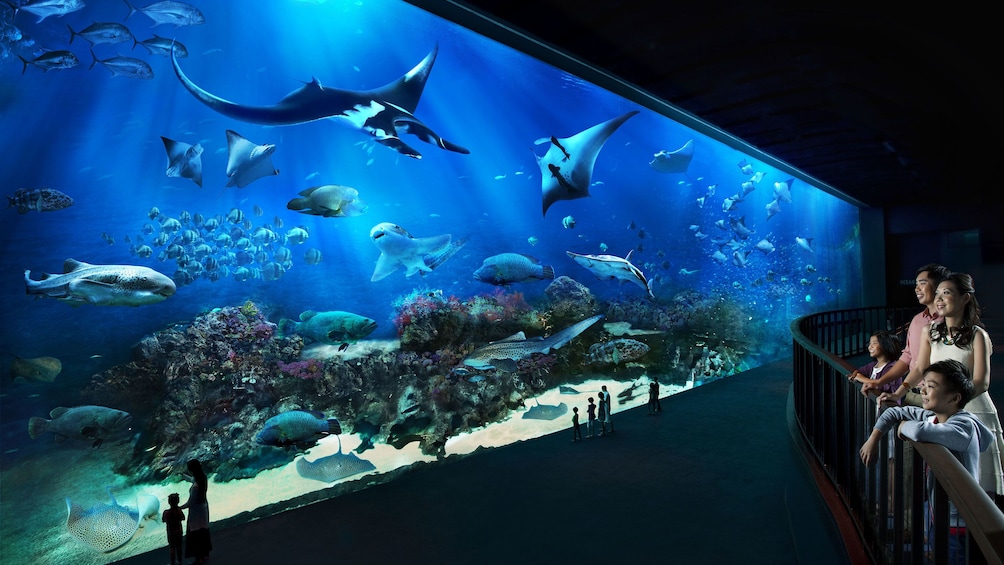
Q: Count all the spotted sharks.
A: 2